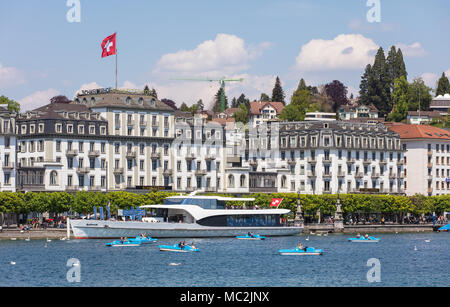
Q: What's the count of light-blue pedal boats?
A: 6